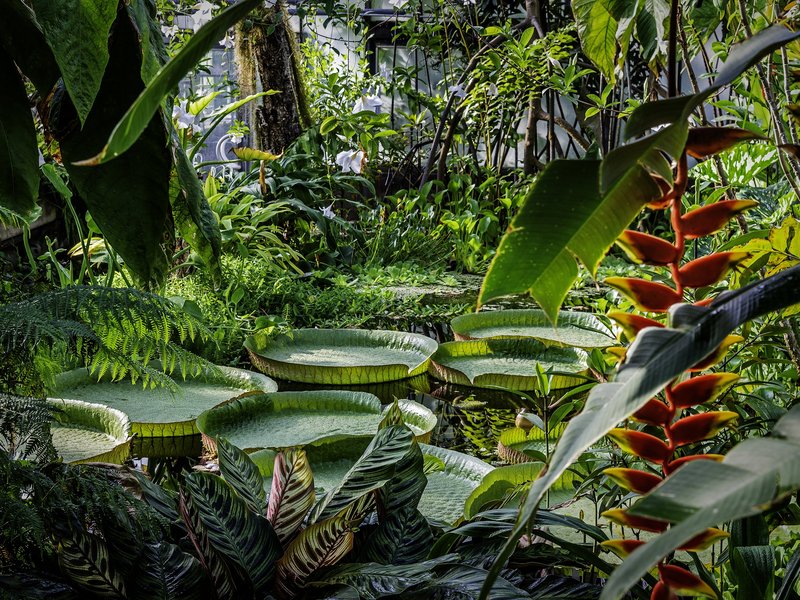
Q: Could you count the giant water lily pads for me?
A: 9